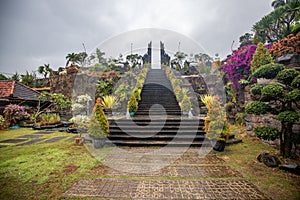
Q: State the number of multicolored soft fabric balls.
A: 0